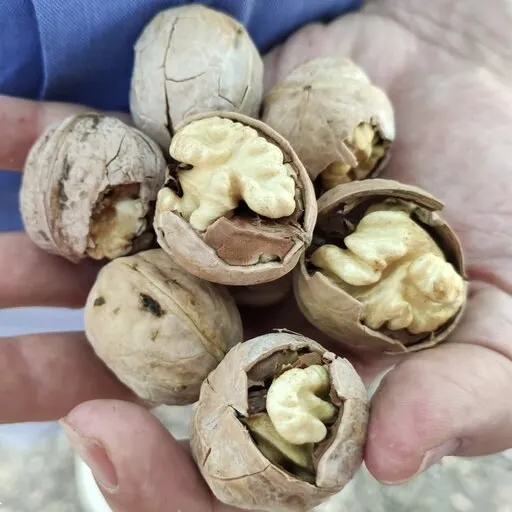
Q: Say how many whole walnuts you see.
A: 2